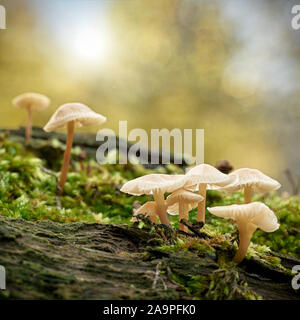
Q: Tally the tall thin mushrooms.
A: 2